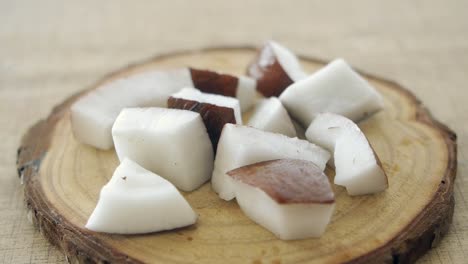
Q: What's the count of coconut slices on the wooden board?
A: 11